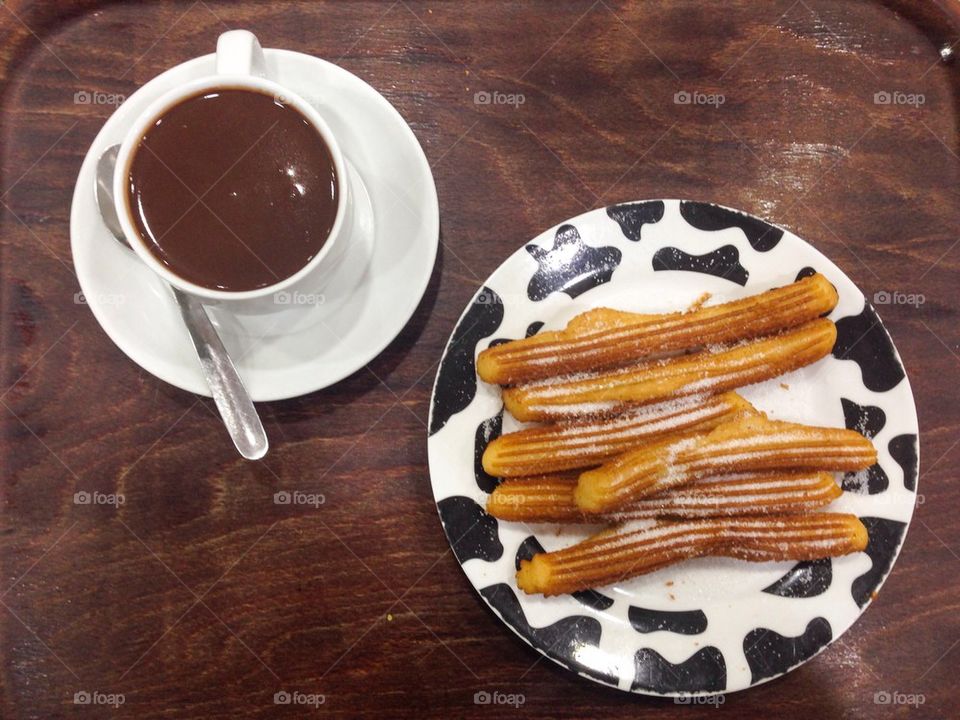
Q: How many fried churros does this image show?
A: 6